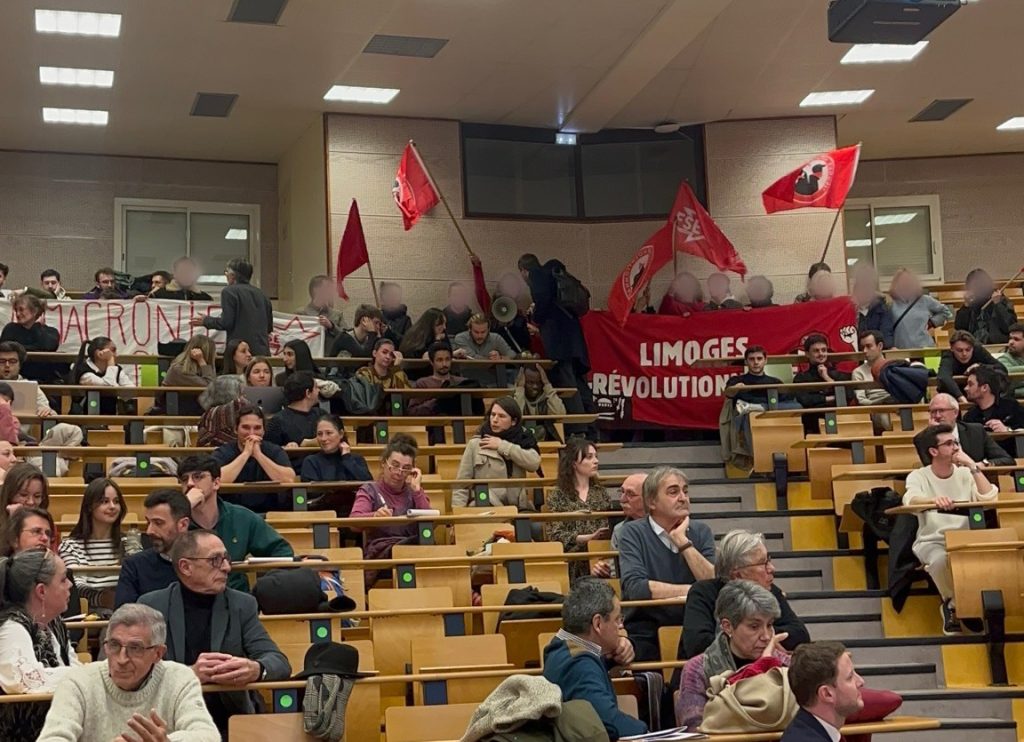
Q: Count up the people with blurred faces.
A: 12